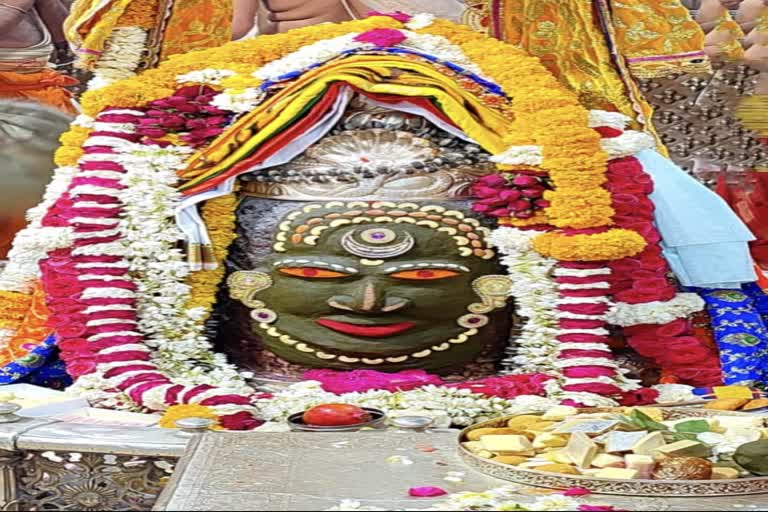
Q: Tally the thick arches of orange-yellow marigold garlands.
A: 1